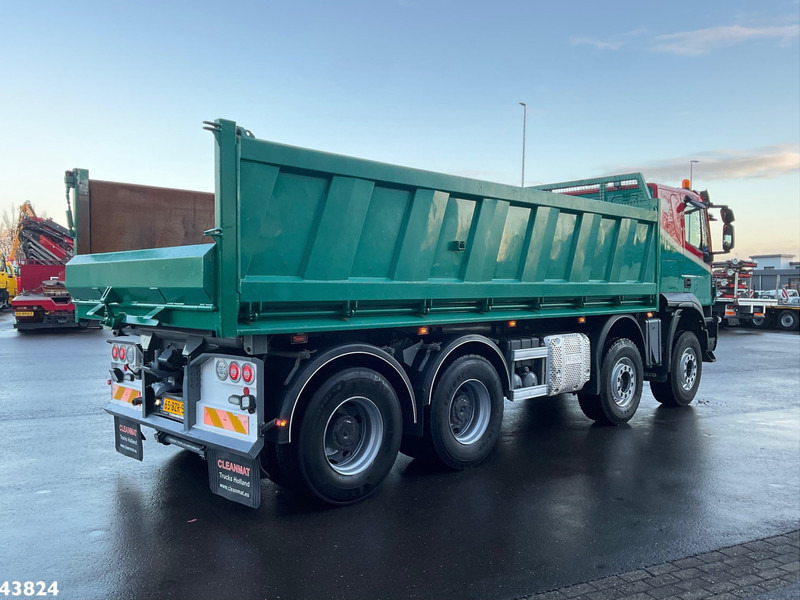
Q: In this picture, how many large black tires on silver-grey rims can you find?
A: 4